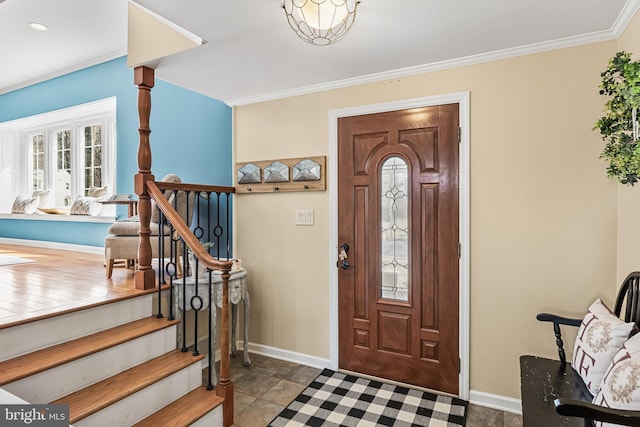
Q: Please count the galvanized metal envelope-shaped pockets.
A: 3